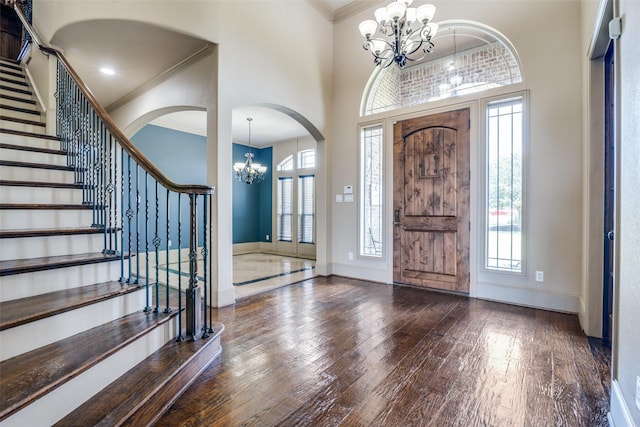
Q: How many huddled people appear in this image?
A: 0